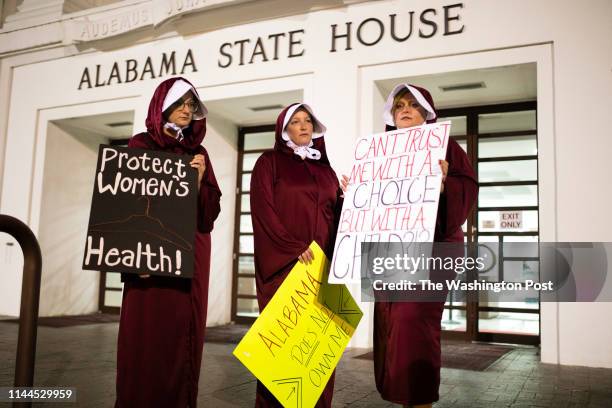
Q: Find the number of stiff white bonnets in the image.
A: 3